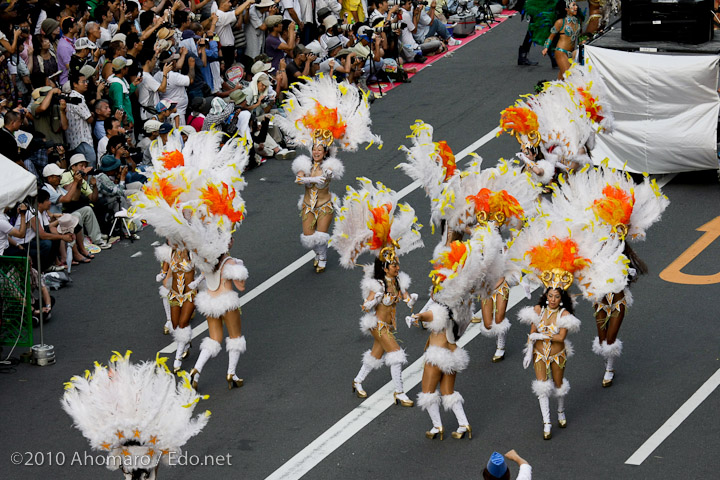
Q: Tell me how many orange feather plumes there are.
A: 12